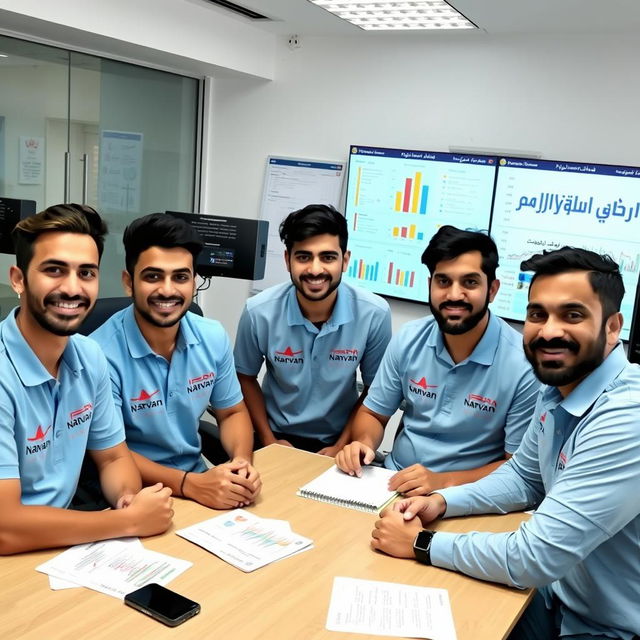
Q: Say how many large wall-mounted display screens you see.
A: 2